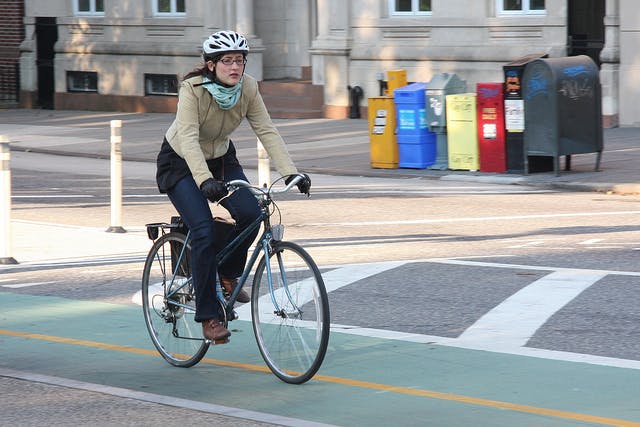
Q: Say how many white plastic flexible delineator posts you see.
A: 3